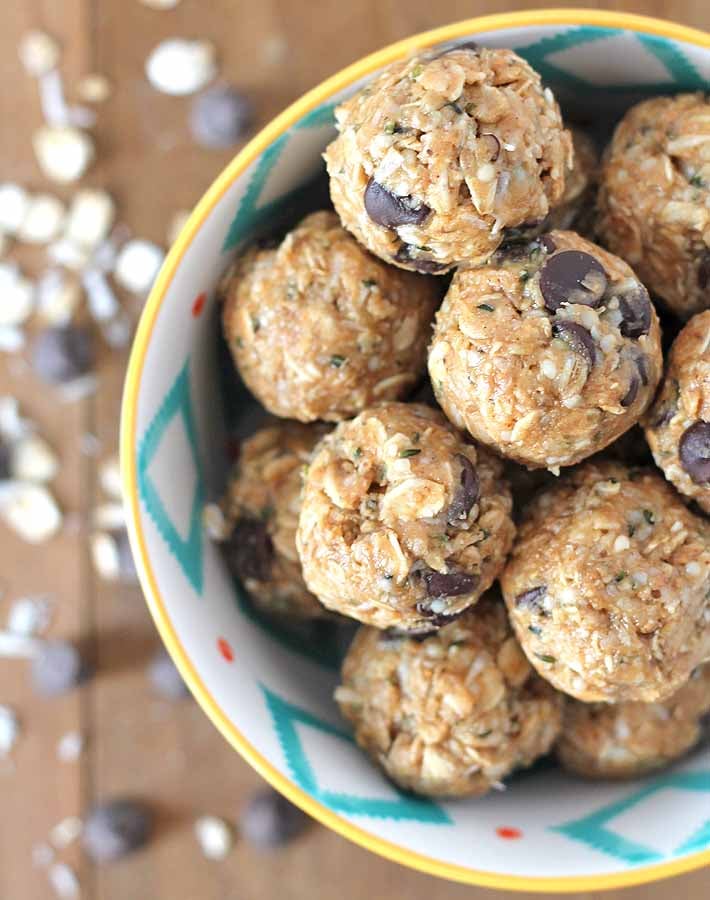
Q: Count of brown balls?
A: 11